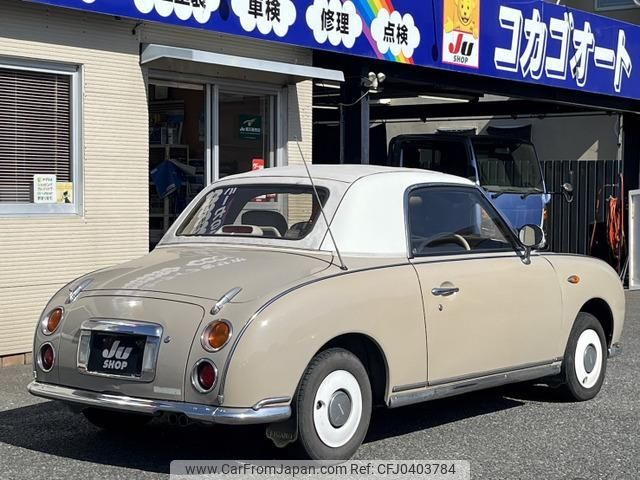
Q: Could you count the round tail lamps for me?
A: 4